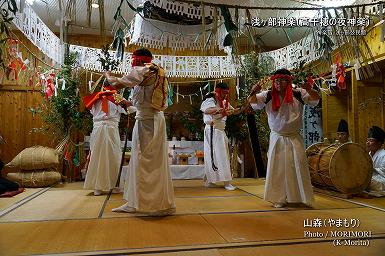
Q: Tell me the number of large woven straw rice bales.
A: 2